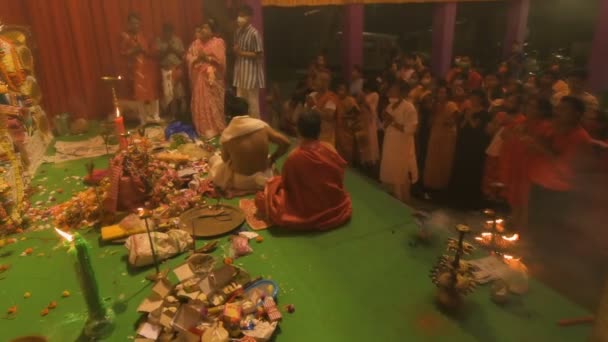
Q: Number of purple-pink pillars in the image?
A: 5